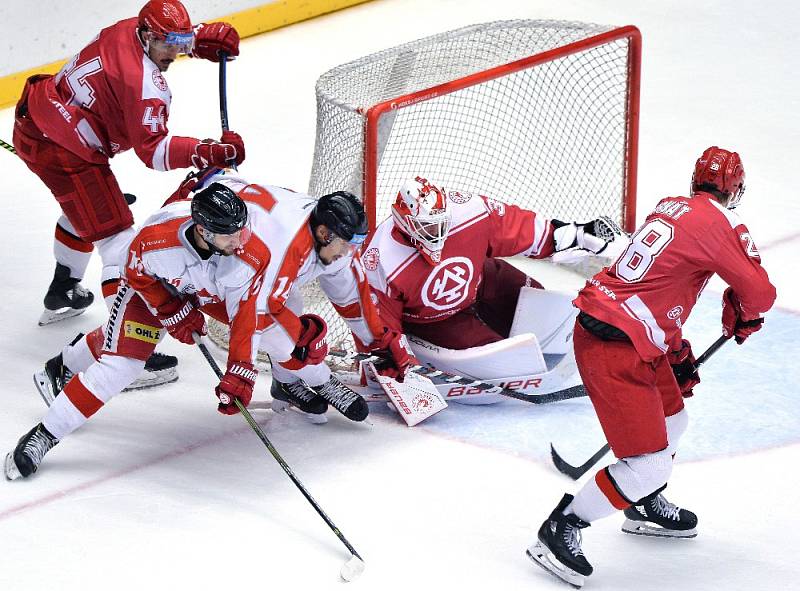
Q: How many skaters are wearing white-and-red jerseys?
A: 2